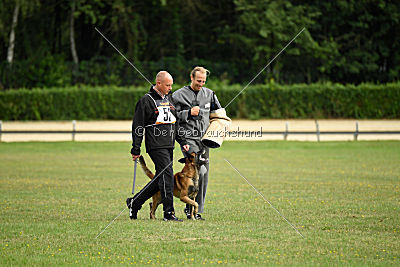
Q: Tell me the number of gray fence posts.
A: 5